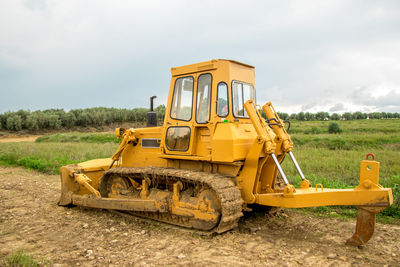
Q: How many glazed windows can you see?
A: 5